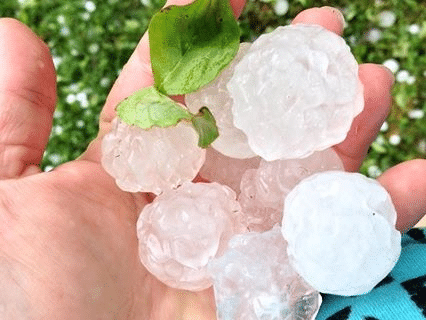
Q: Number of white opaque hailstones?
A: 2